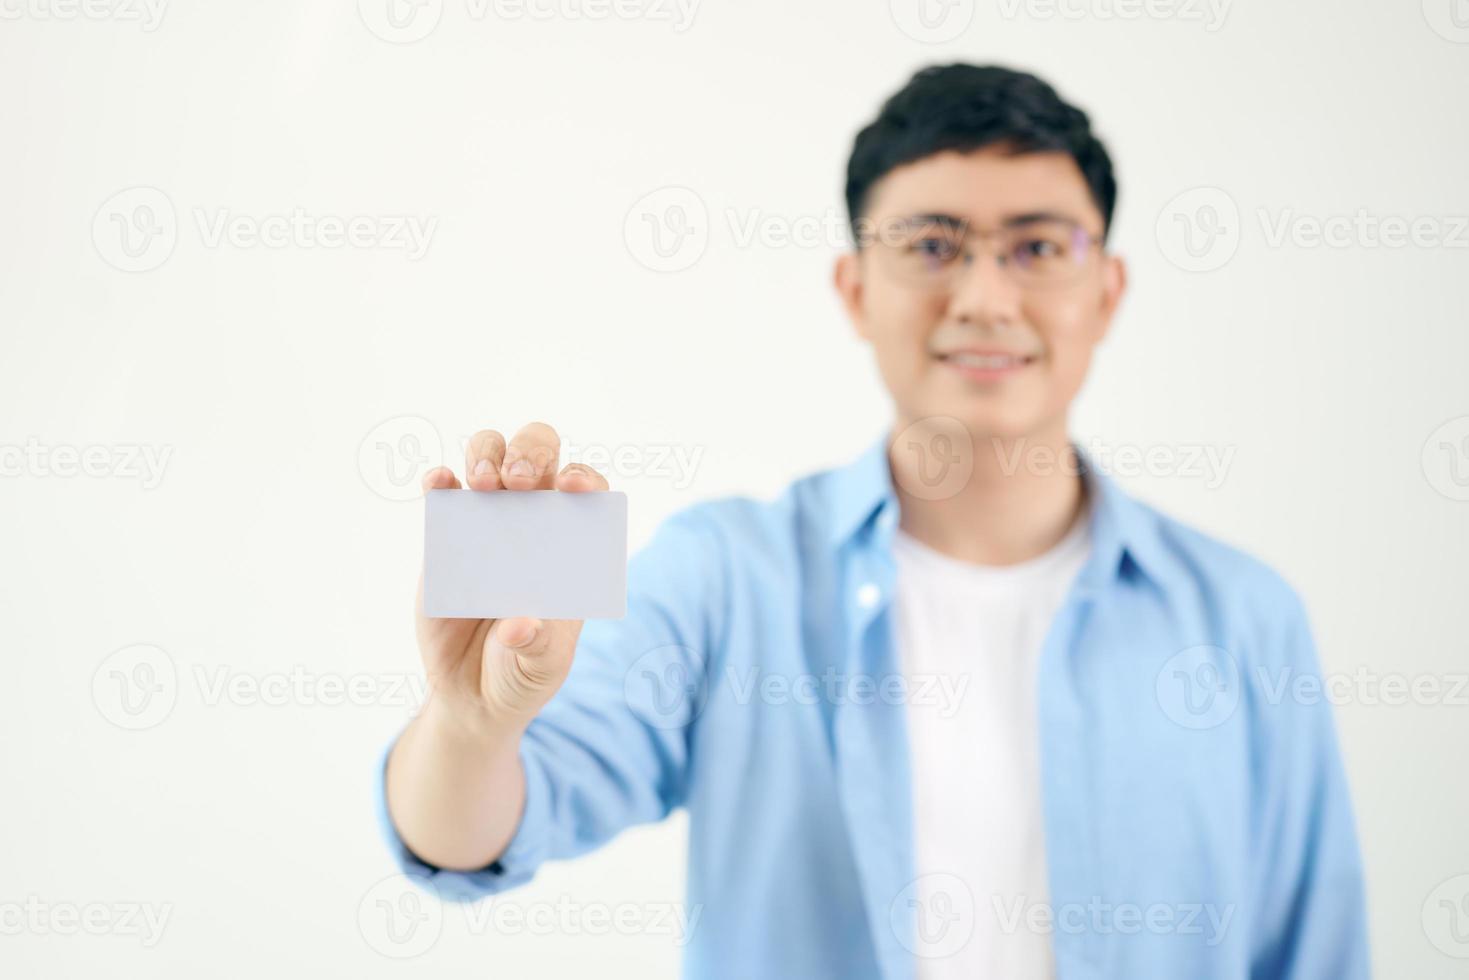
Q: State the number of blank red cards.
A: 0